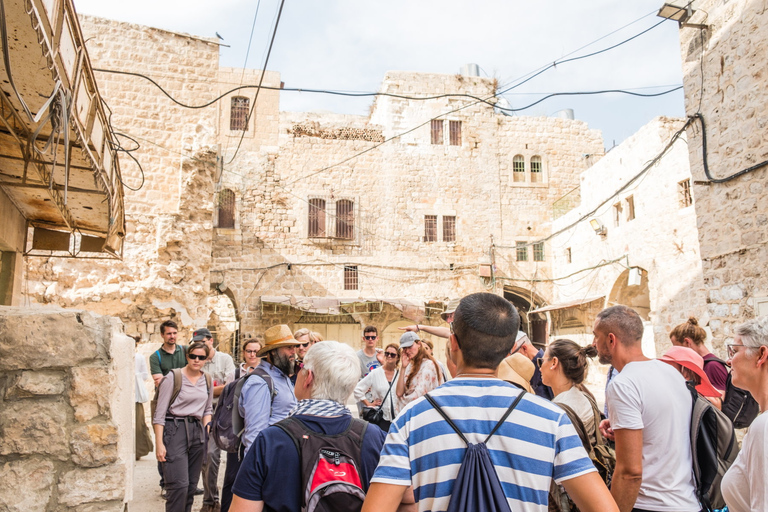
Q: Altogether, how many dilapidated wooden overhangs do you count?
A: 1